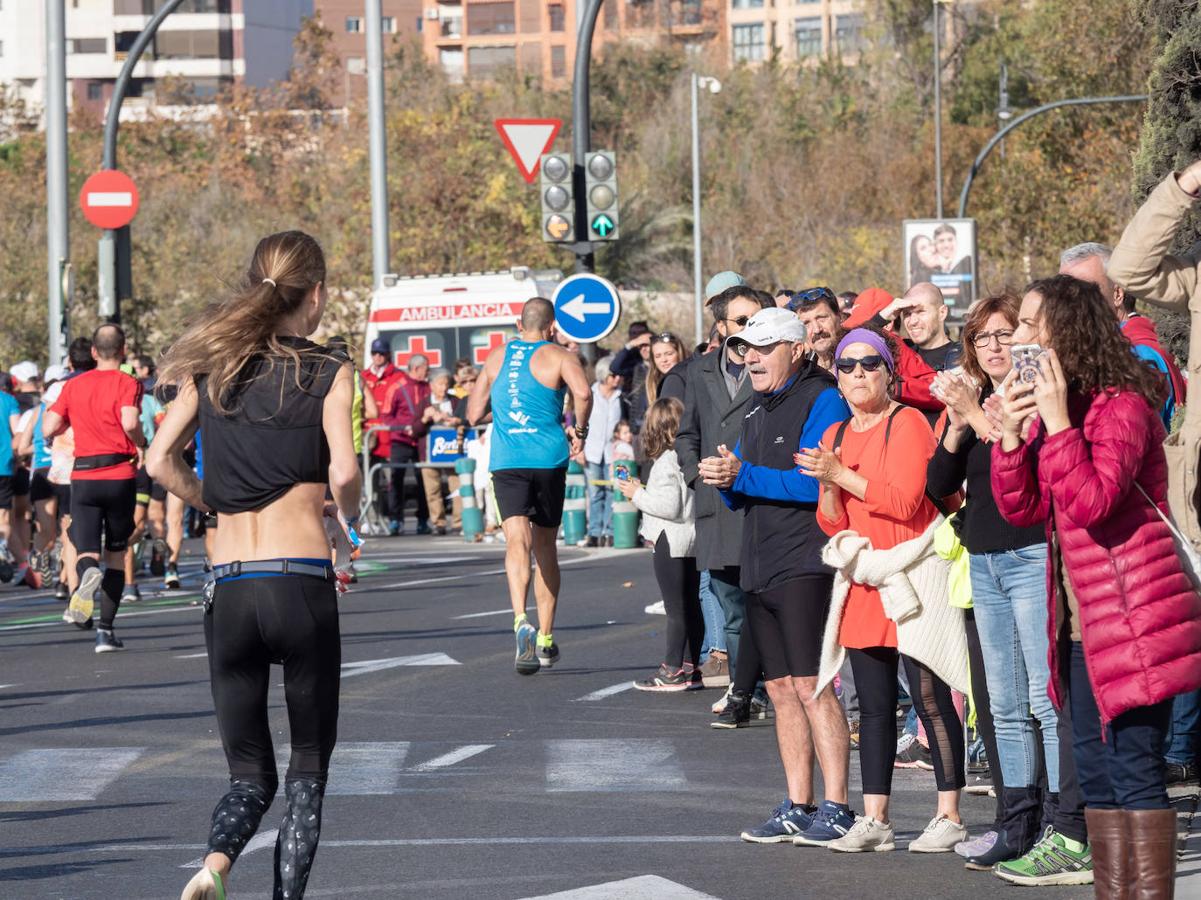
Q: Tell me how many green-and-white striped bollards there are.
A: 3